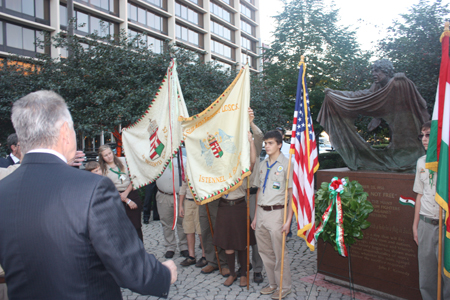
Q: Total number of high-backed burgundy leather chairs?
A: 0